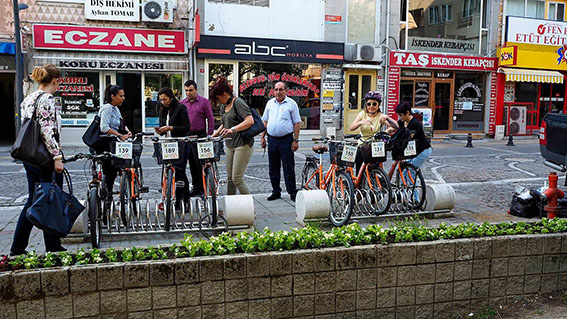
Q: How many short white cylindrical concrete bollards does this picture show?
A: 4